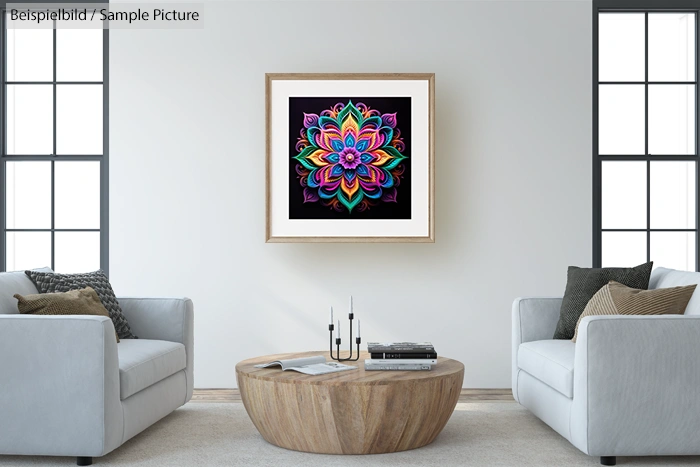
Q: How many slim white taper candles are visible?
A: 4